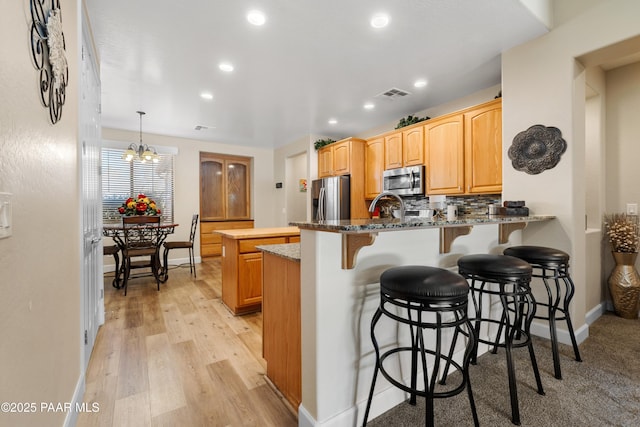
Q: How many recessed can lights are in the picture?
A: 7